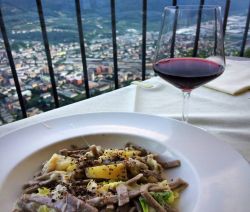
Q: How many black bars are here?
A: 9